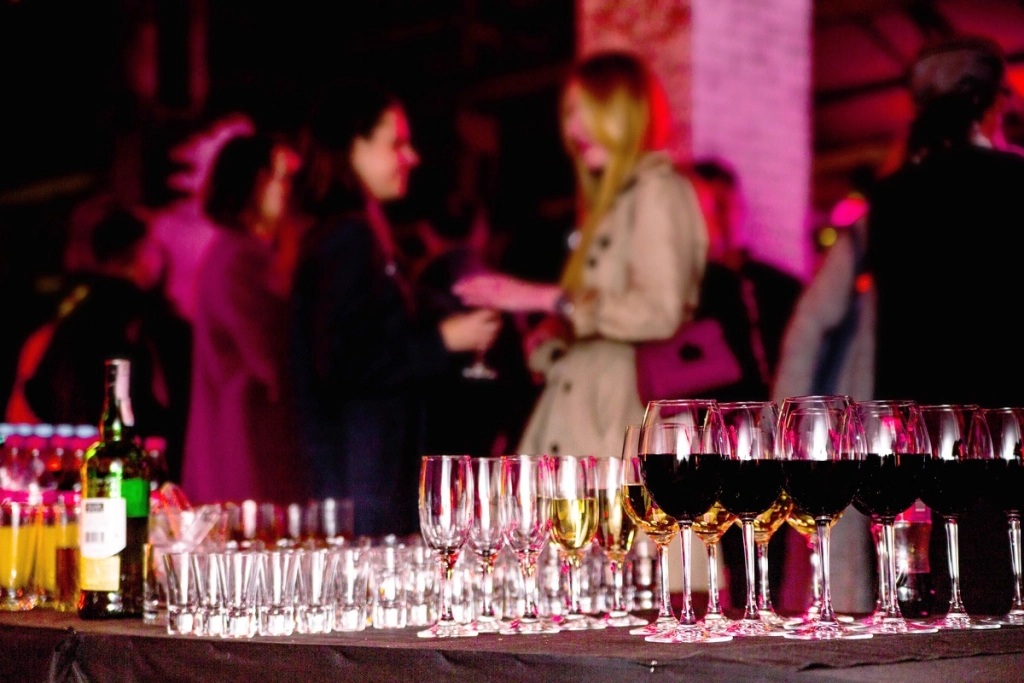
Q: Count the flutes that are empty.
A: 3